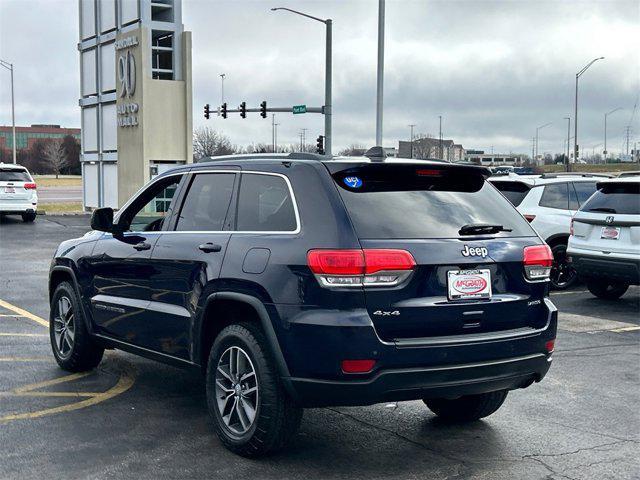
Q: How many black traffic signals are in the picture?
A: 5